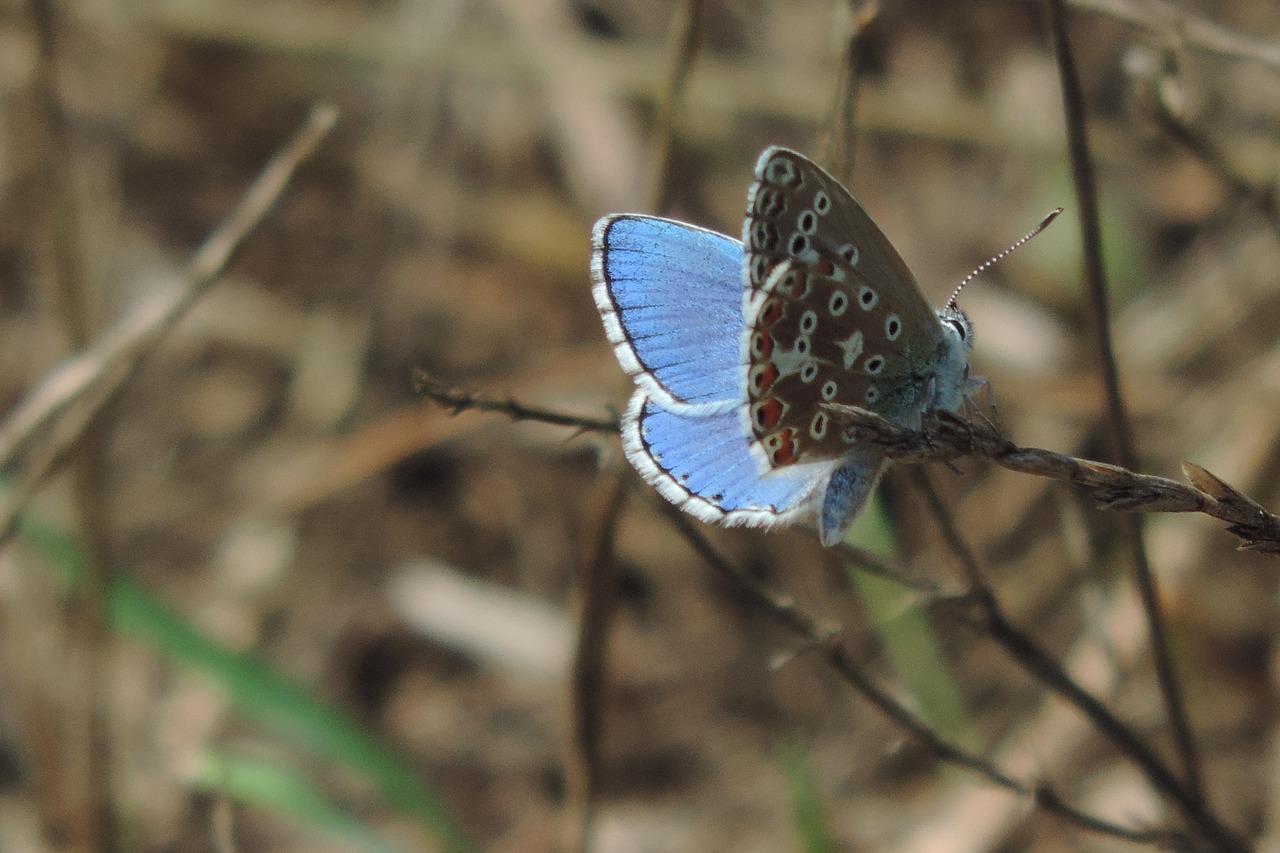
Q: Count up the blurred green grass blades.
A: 4